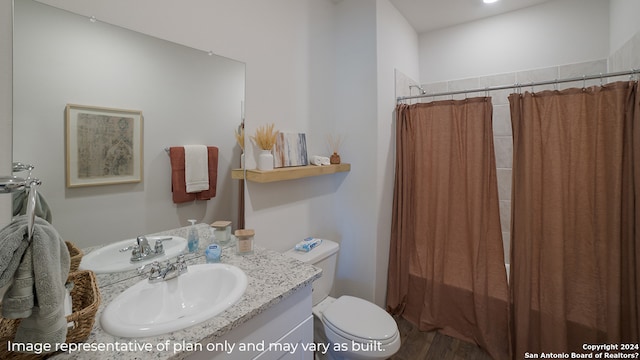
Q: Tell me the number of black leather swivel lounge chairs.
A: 0